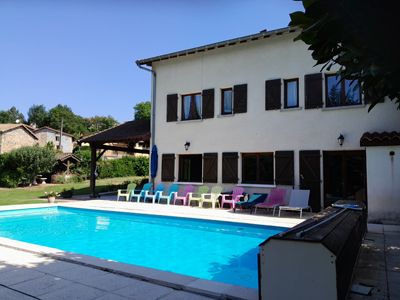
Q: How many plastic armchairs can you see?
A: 8